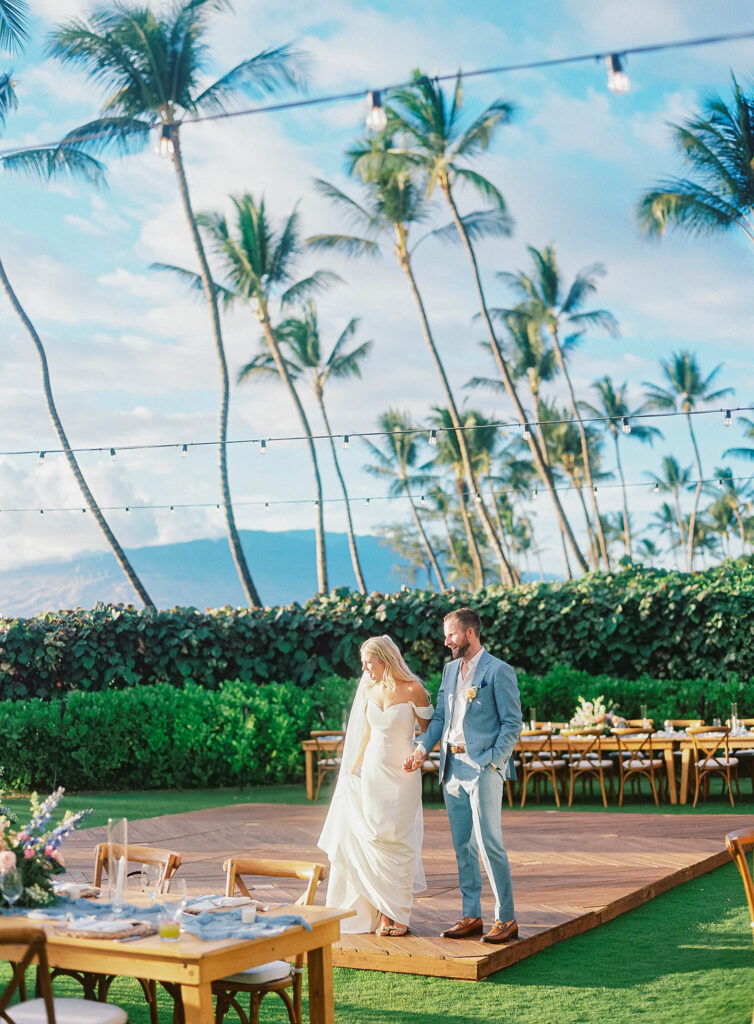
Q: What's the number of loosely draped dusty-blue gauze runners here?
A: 1